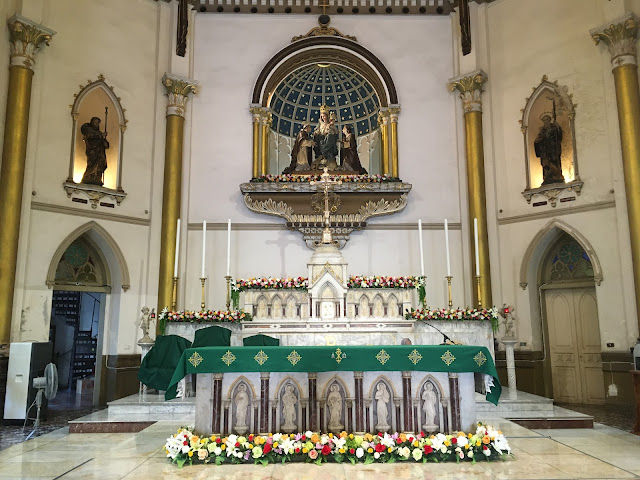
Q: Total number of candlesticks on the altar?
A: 6